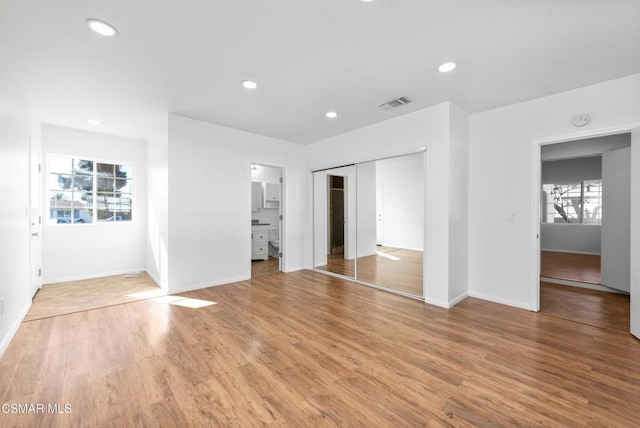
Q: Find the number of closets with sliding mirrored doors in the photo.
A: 1